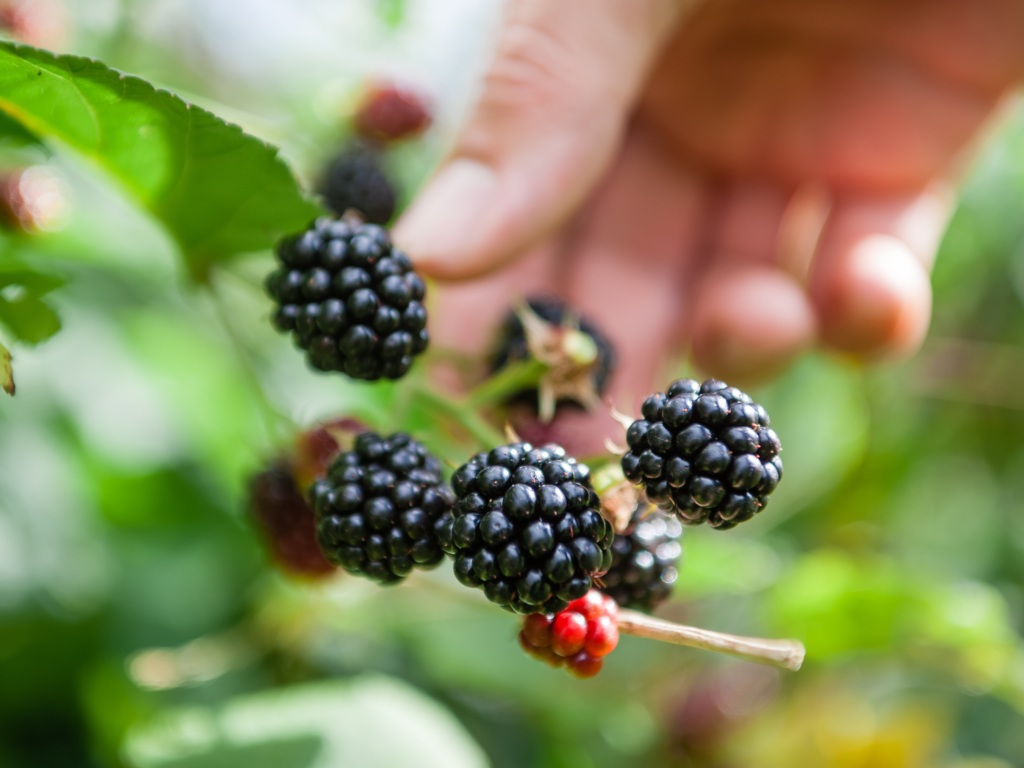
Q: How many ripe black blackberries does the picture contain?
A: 7